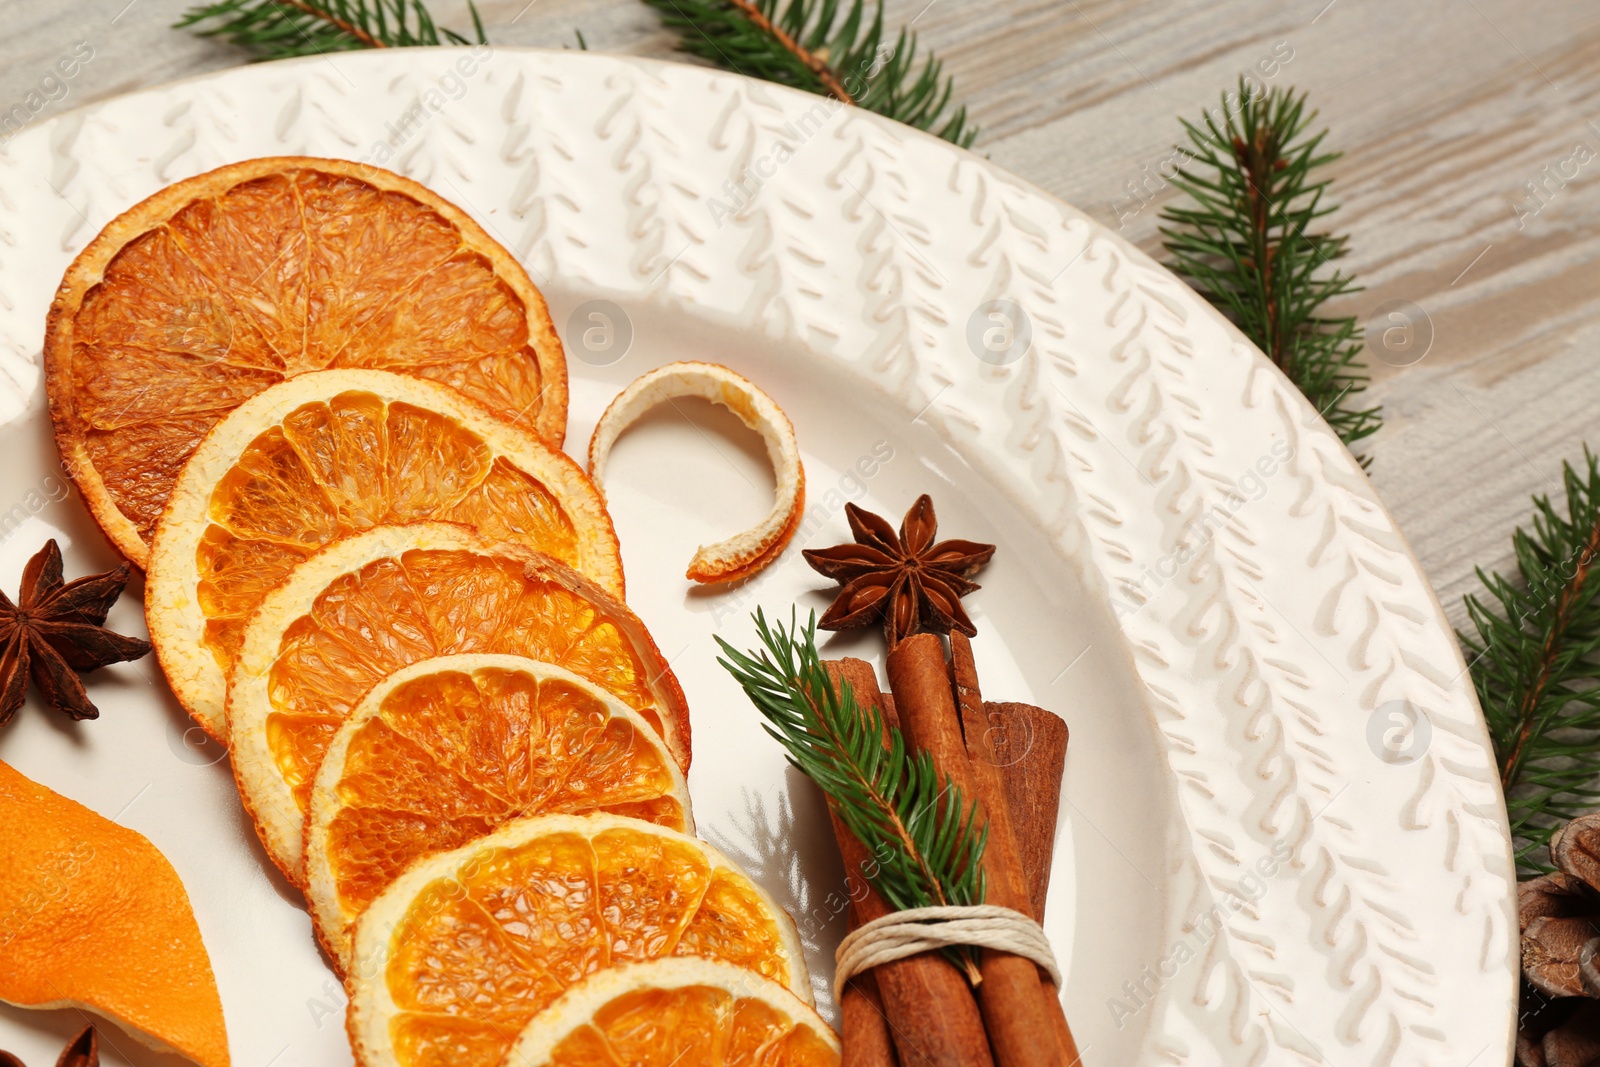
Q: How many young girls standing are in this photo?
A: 0